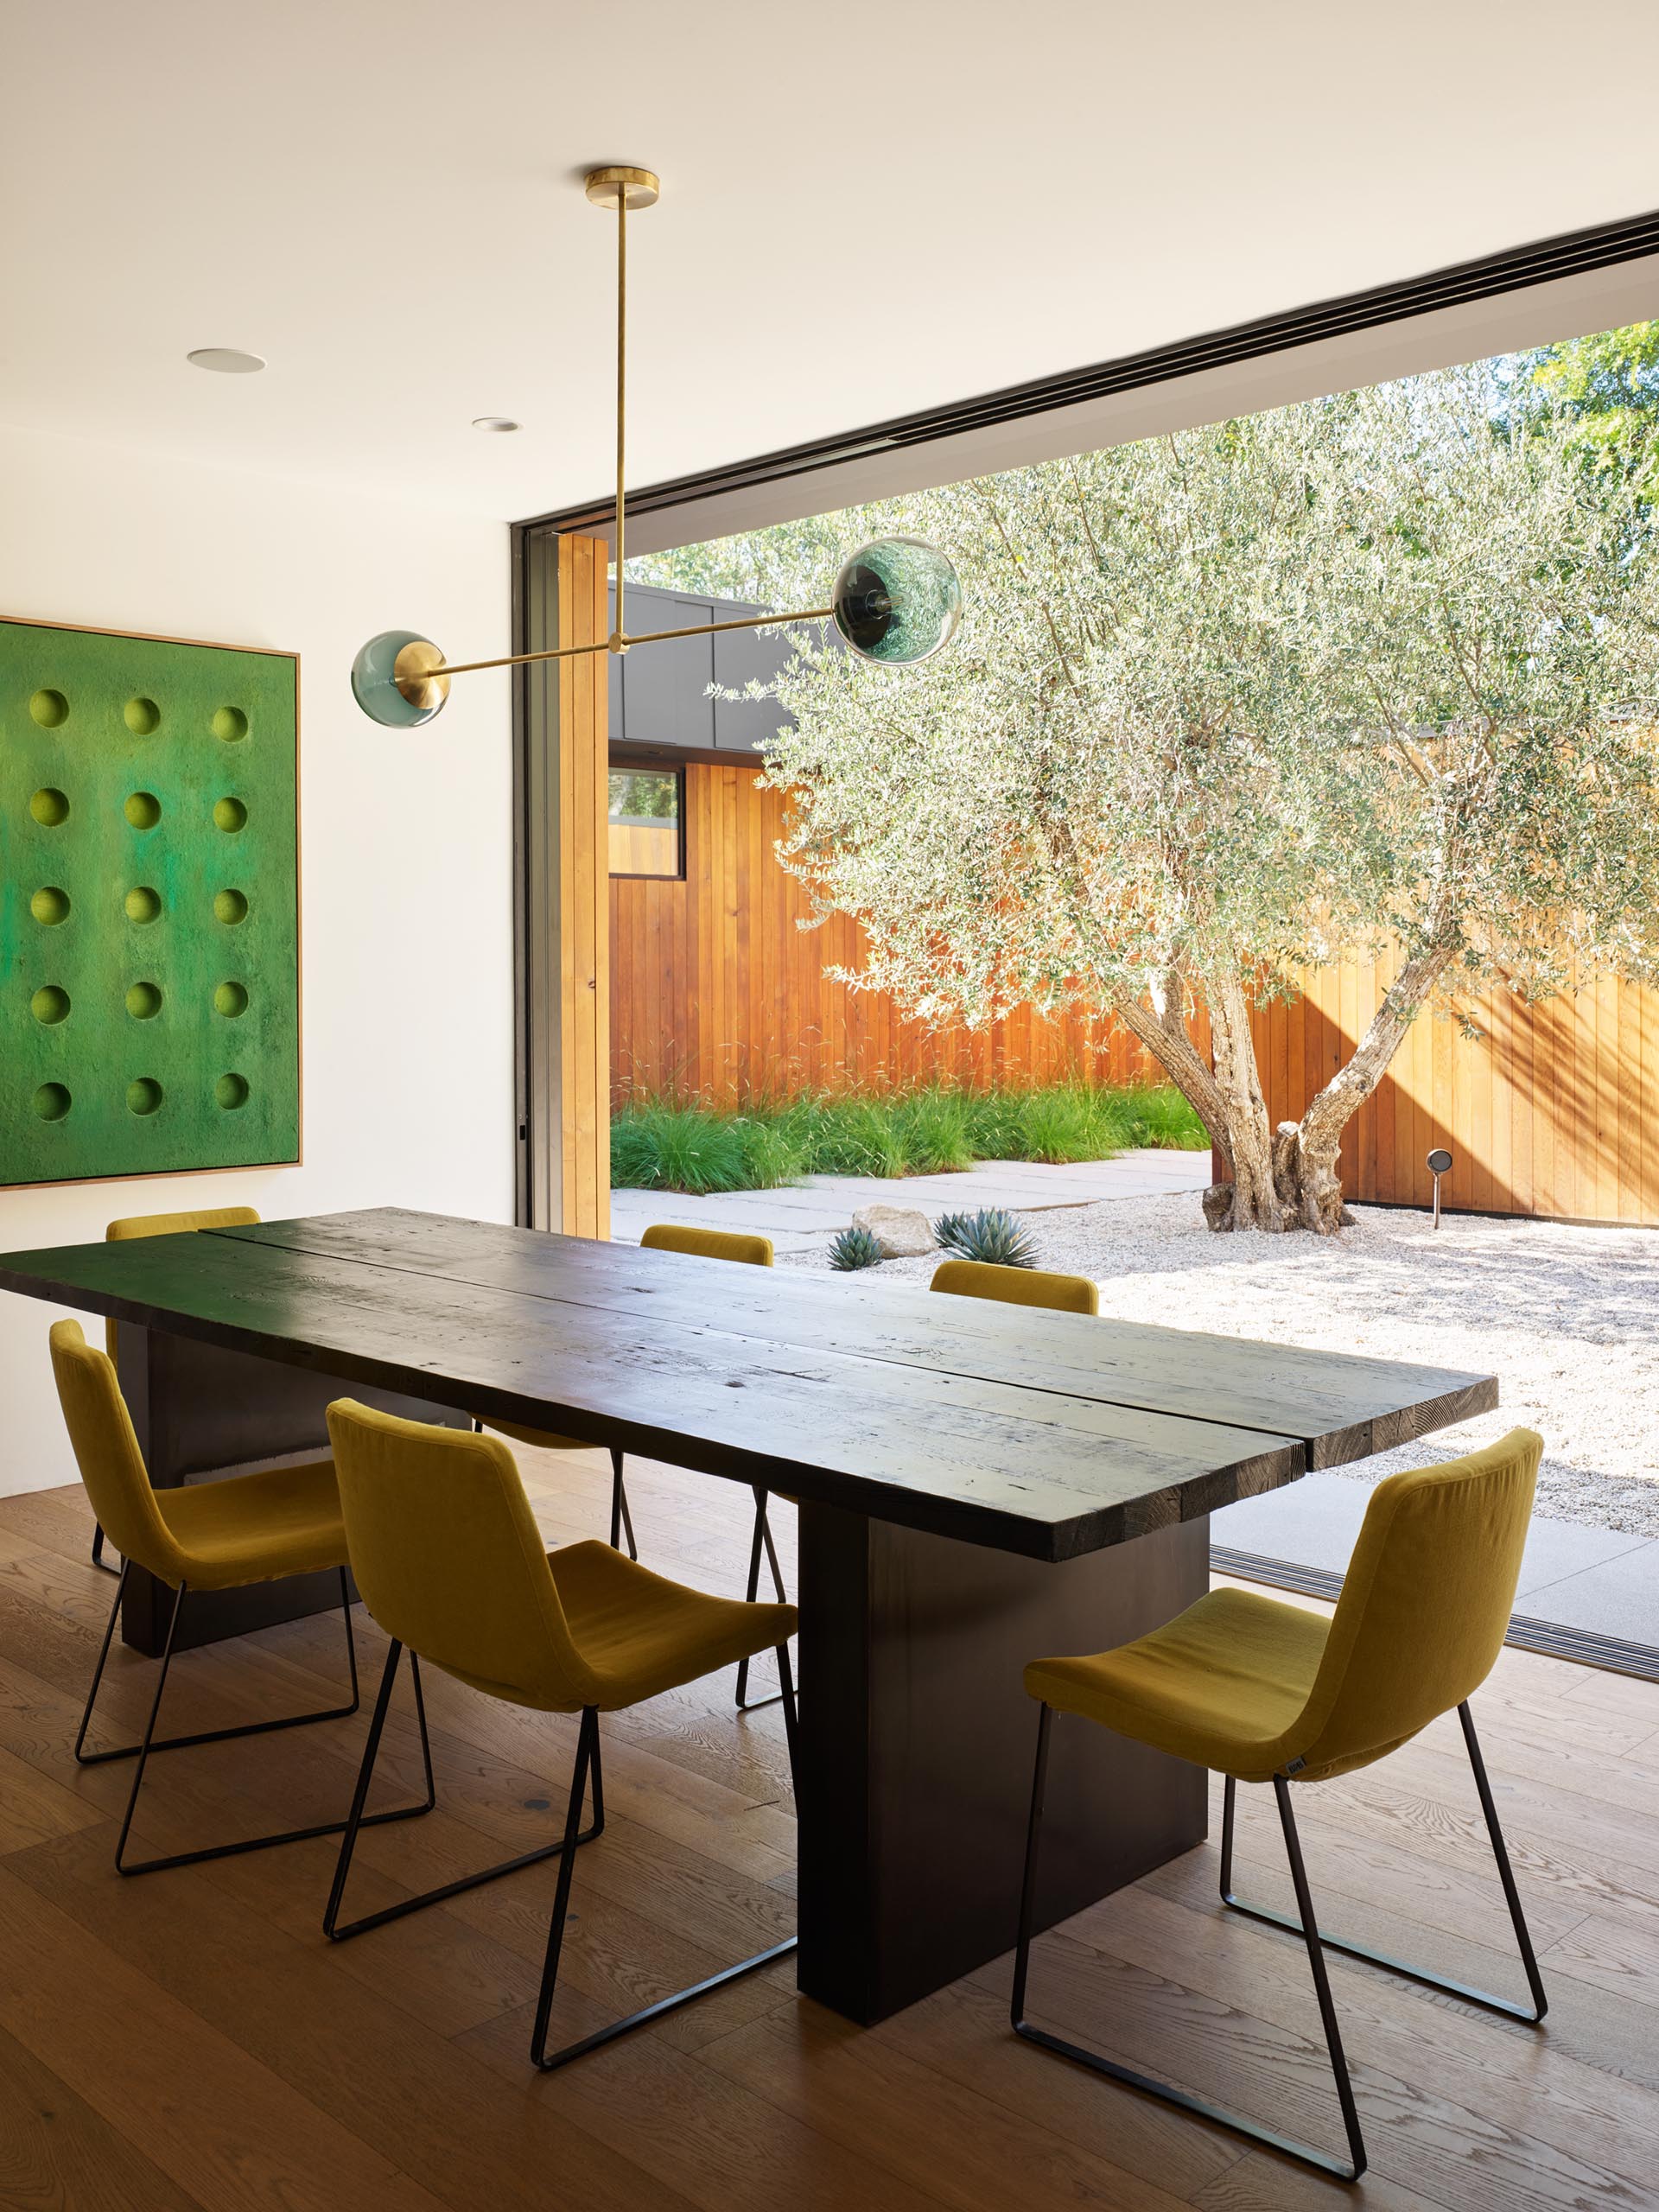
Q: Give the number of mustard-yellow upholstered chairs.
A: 6